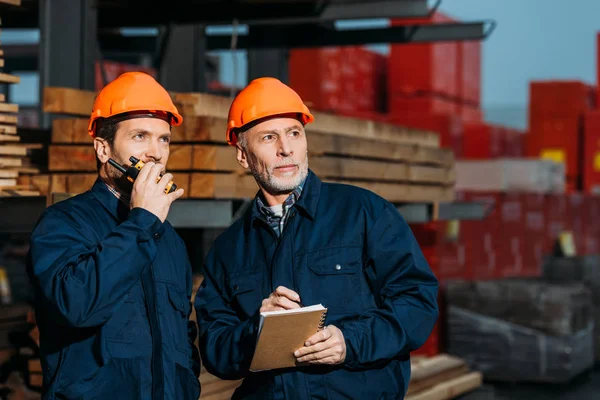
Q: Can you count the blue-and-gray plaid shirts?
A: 1